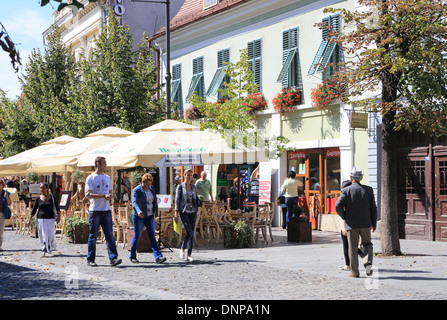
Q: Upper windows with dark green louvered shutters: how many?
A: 6